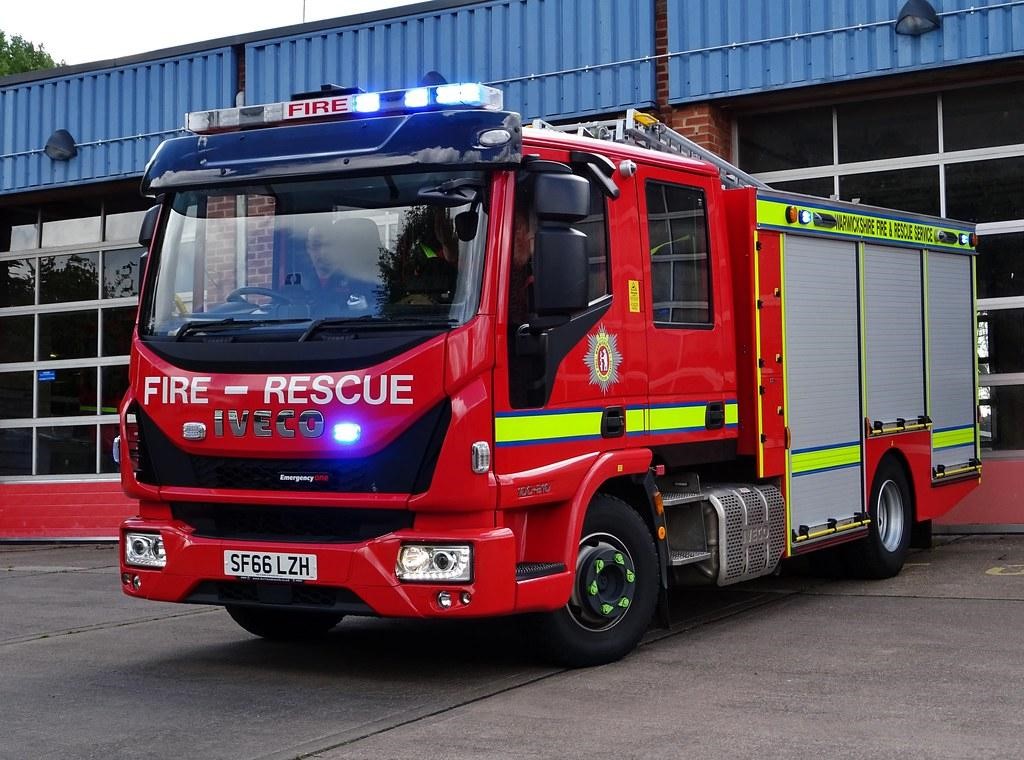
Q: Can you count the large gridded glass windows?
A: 2